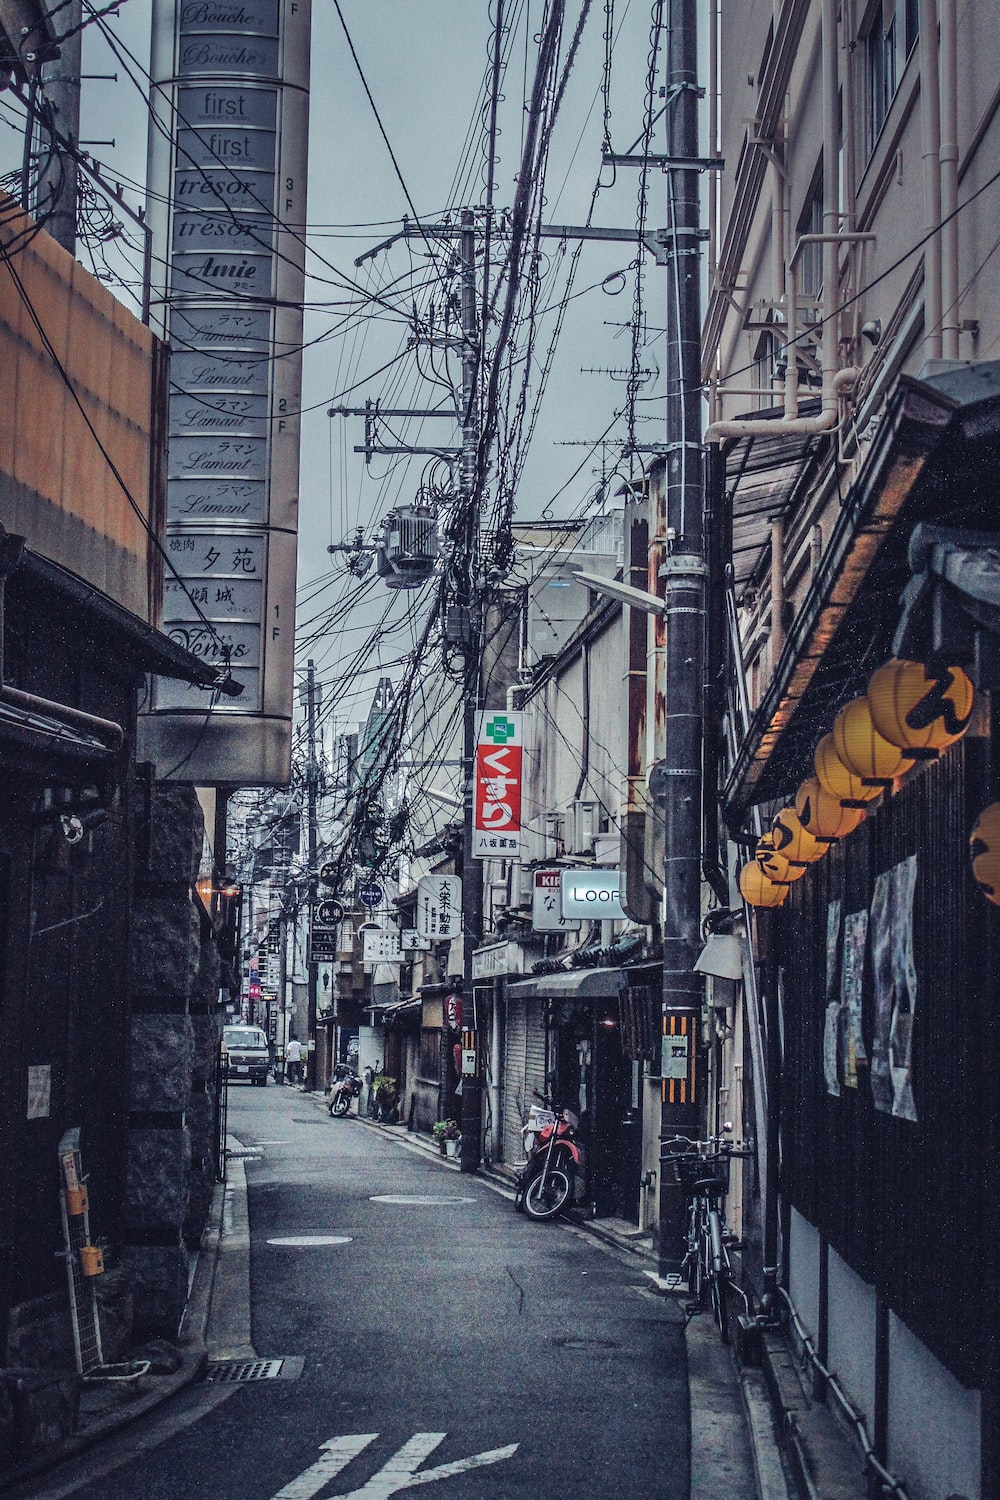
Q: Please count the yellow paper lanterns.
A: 8